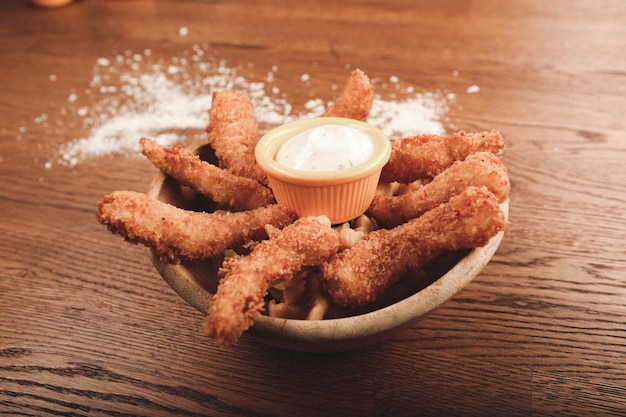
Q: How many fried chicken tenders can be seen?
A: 8